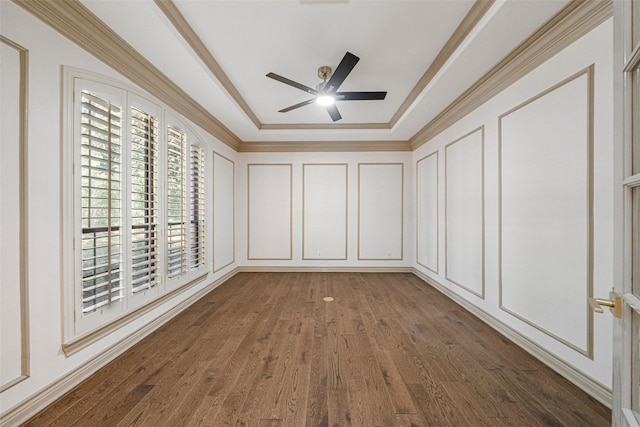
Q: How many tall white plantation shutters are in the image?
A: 4